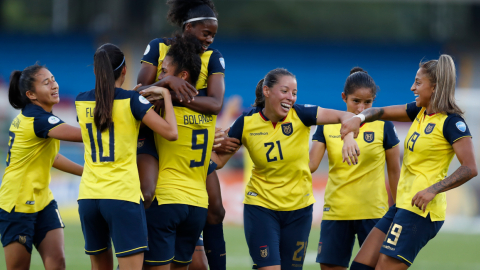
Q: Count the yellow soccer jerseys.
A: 7